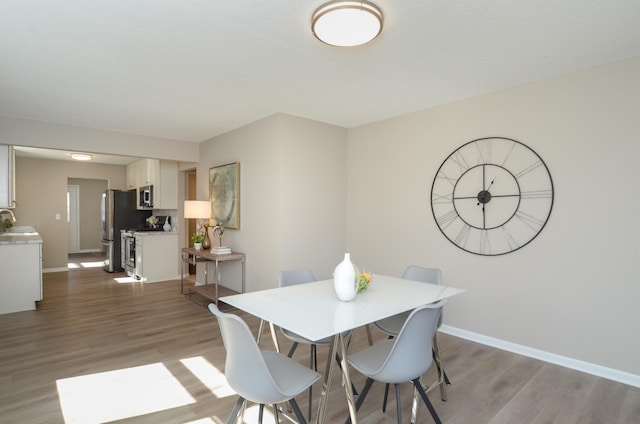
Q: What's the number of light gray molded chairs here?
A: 4